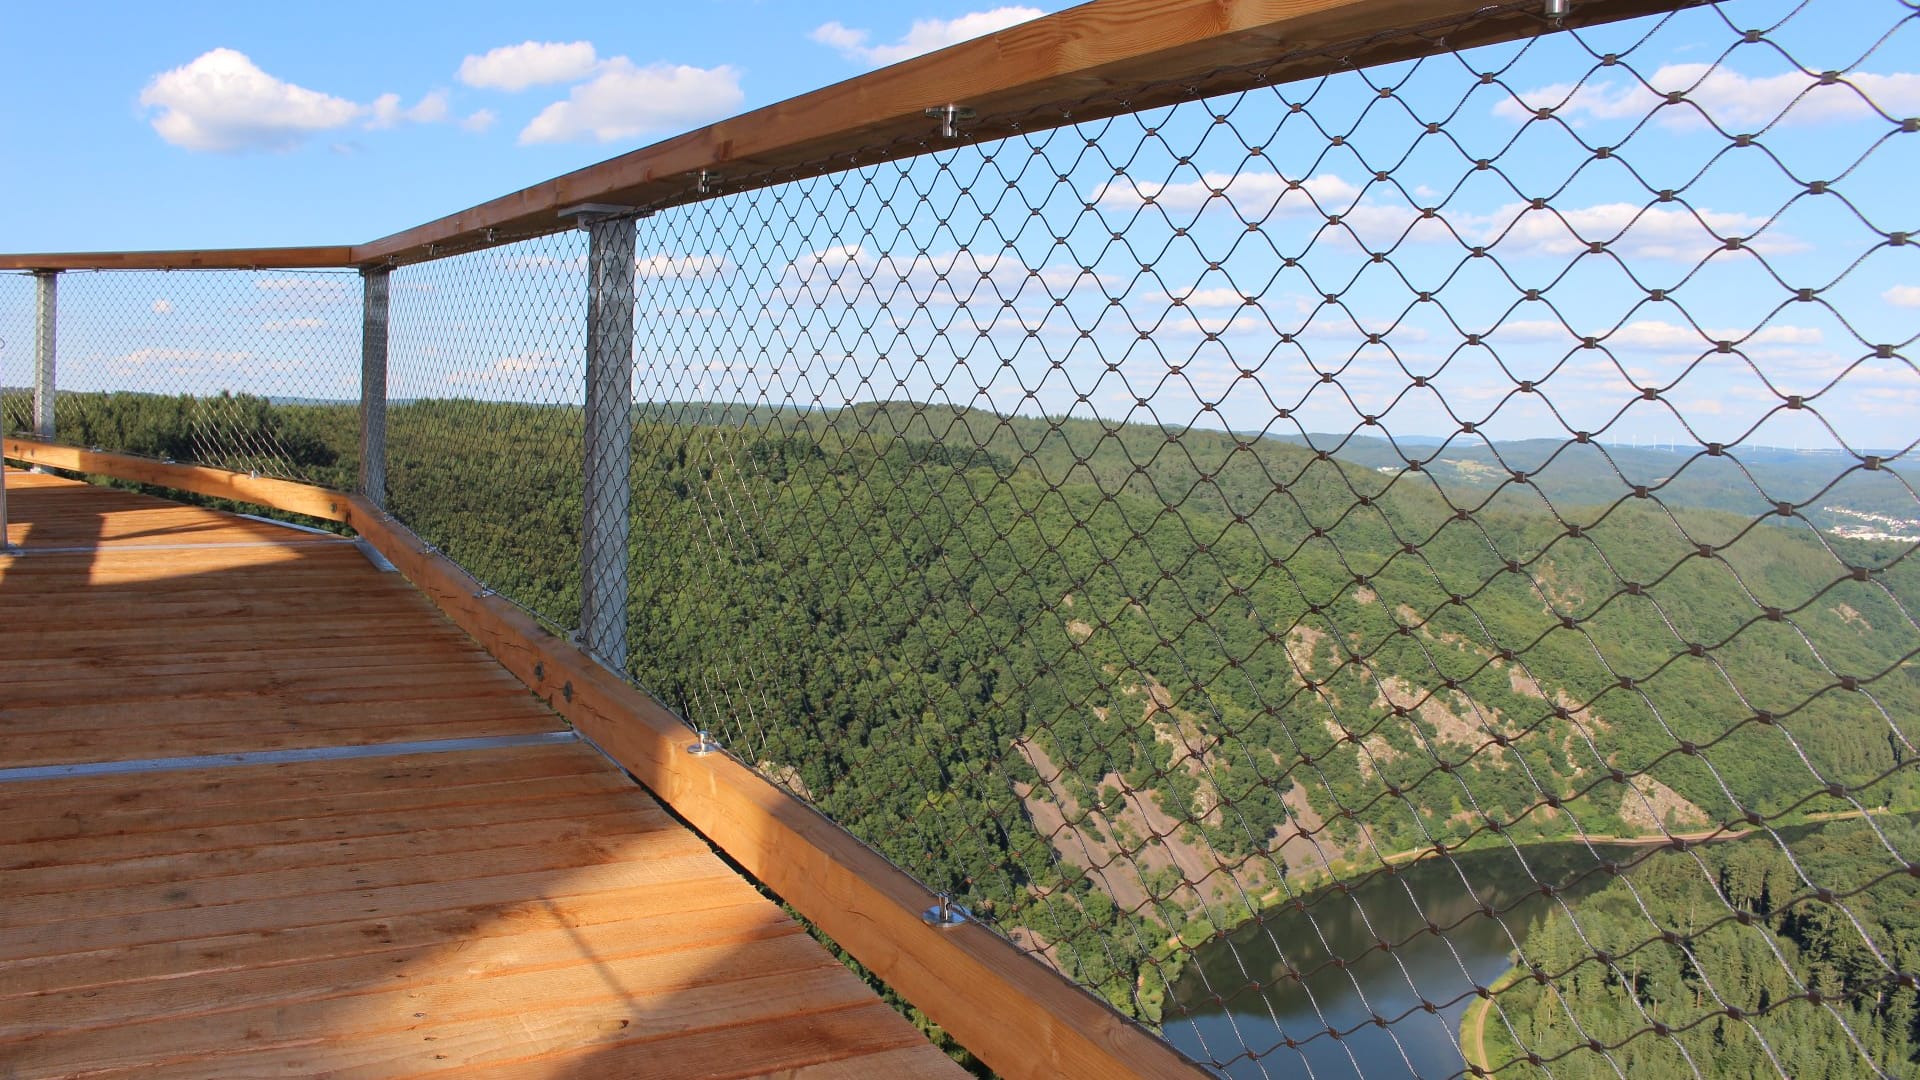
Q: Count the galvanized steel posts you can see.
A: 3